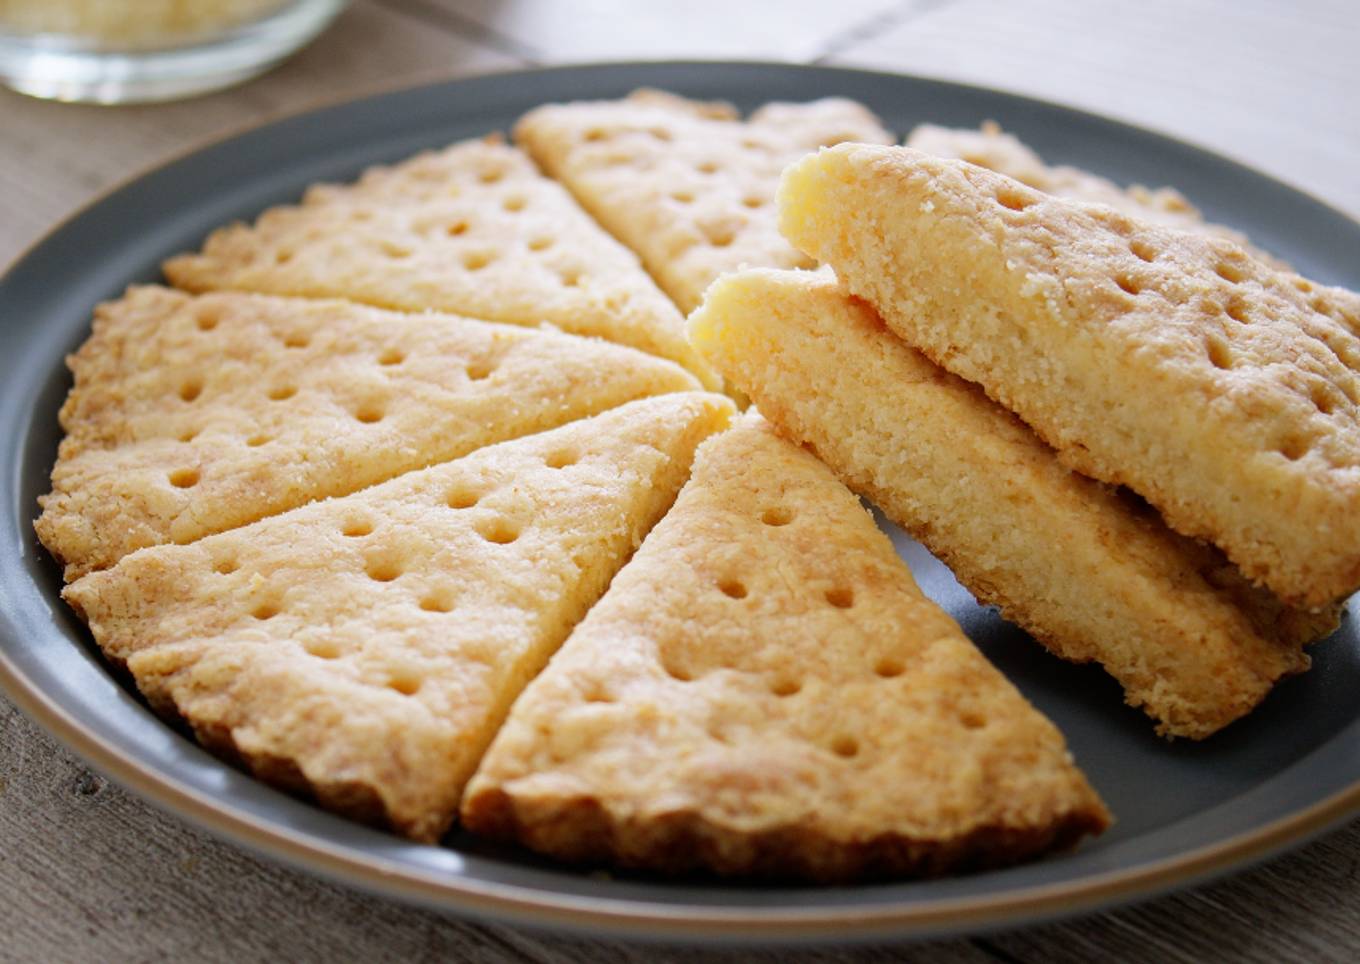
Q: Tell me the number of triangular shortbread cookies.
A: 8